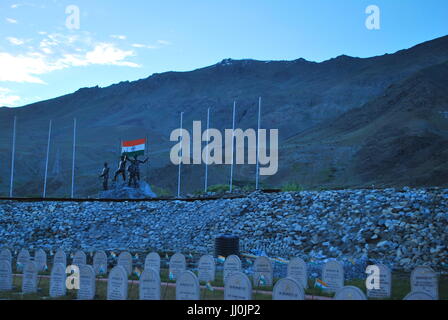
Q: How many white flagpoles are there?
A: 7